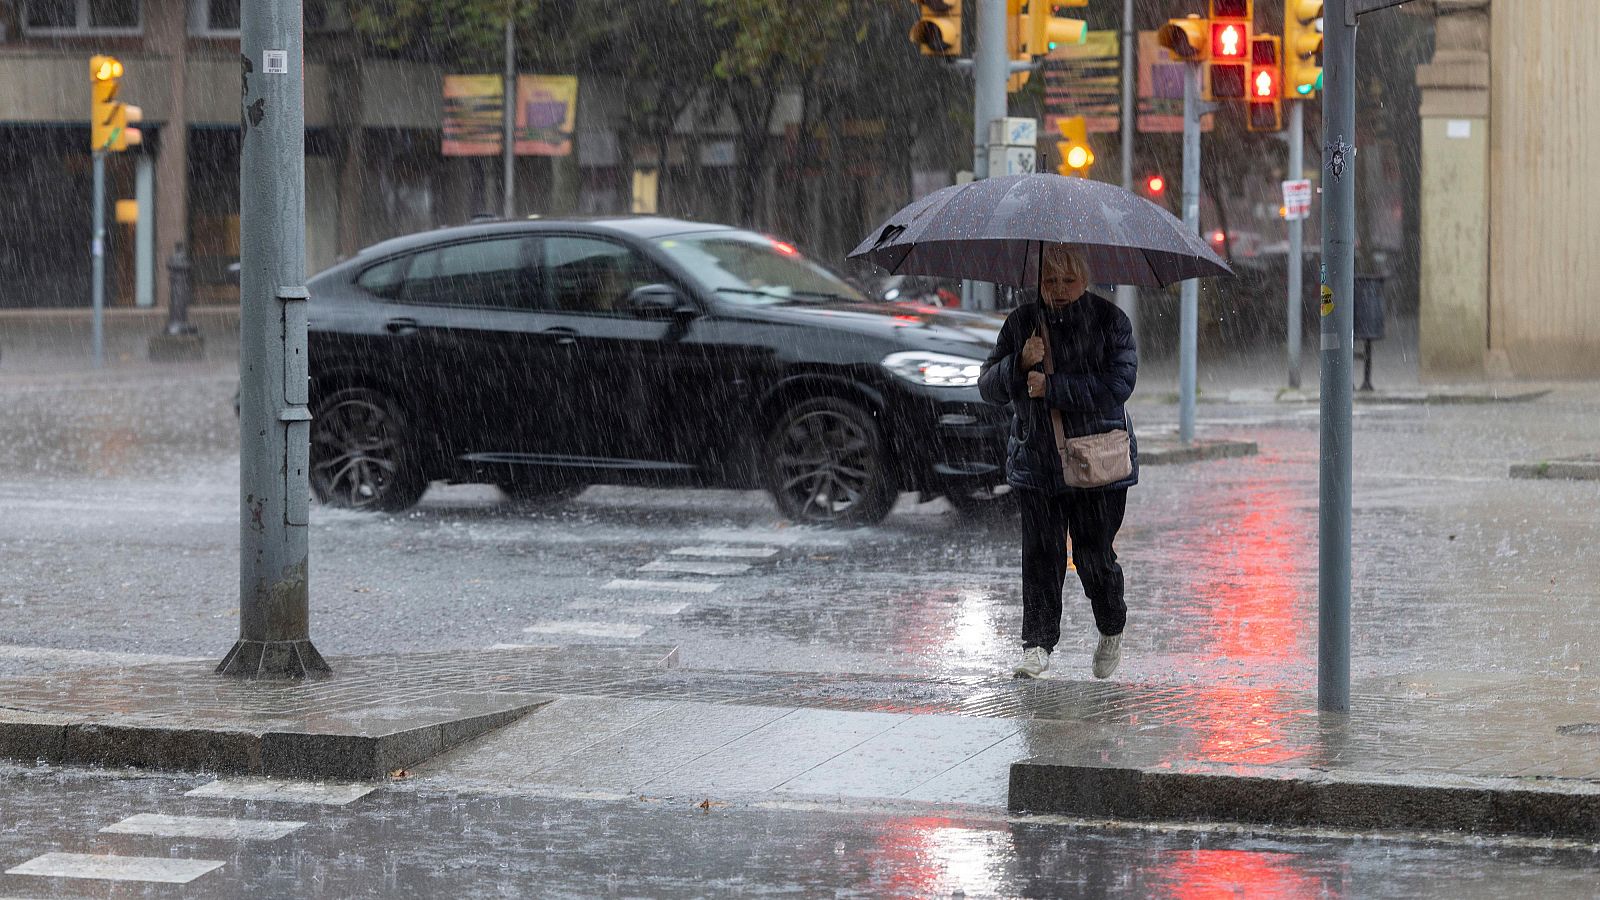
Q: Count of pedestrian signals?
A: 2